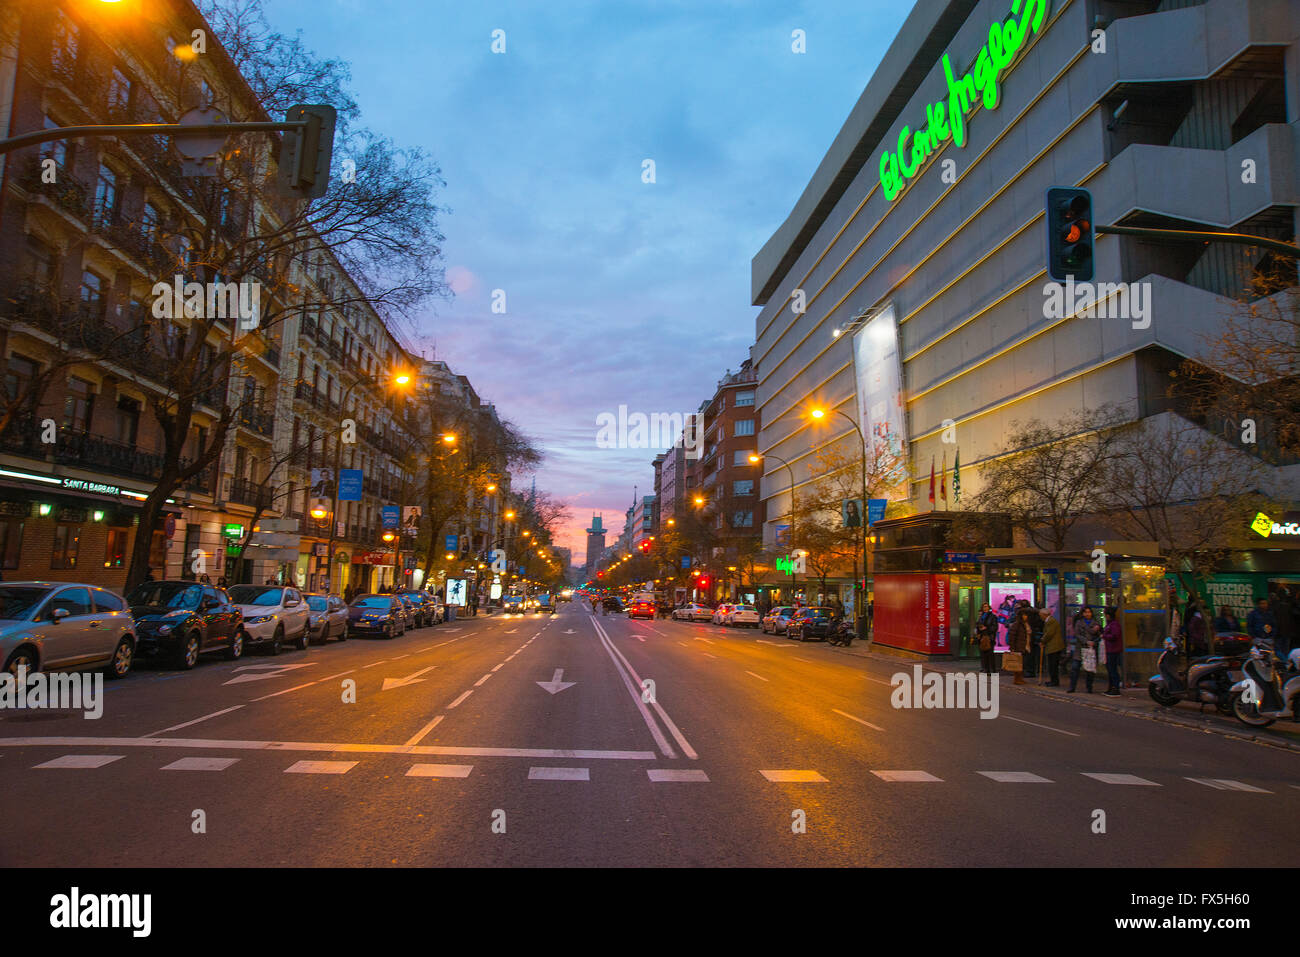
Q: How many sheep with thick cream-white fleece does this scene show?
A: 0